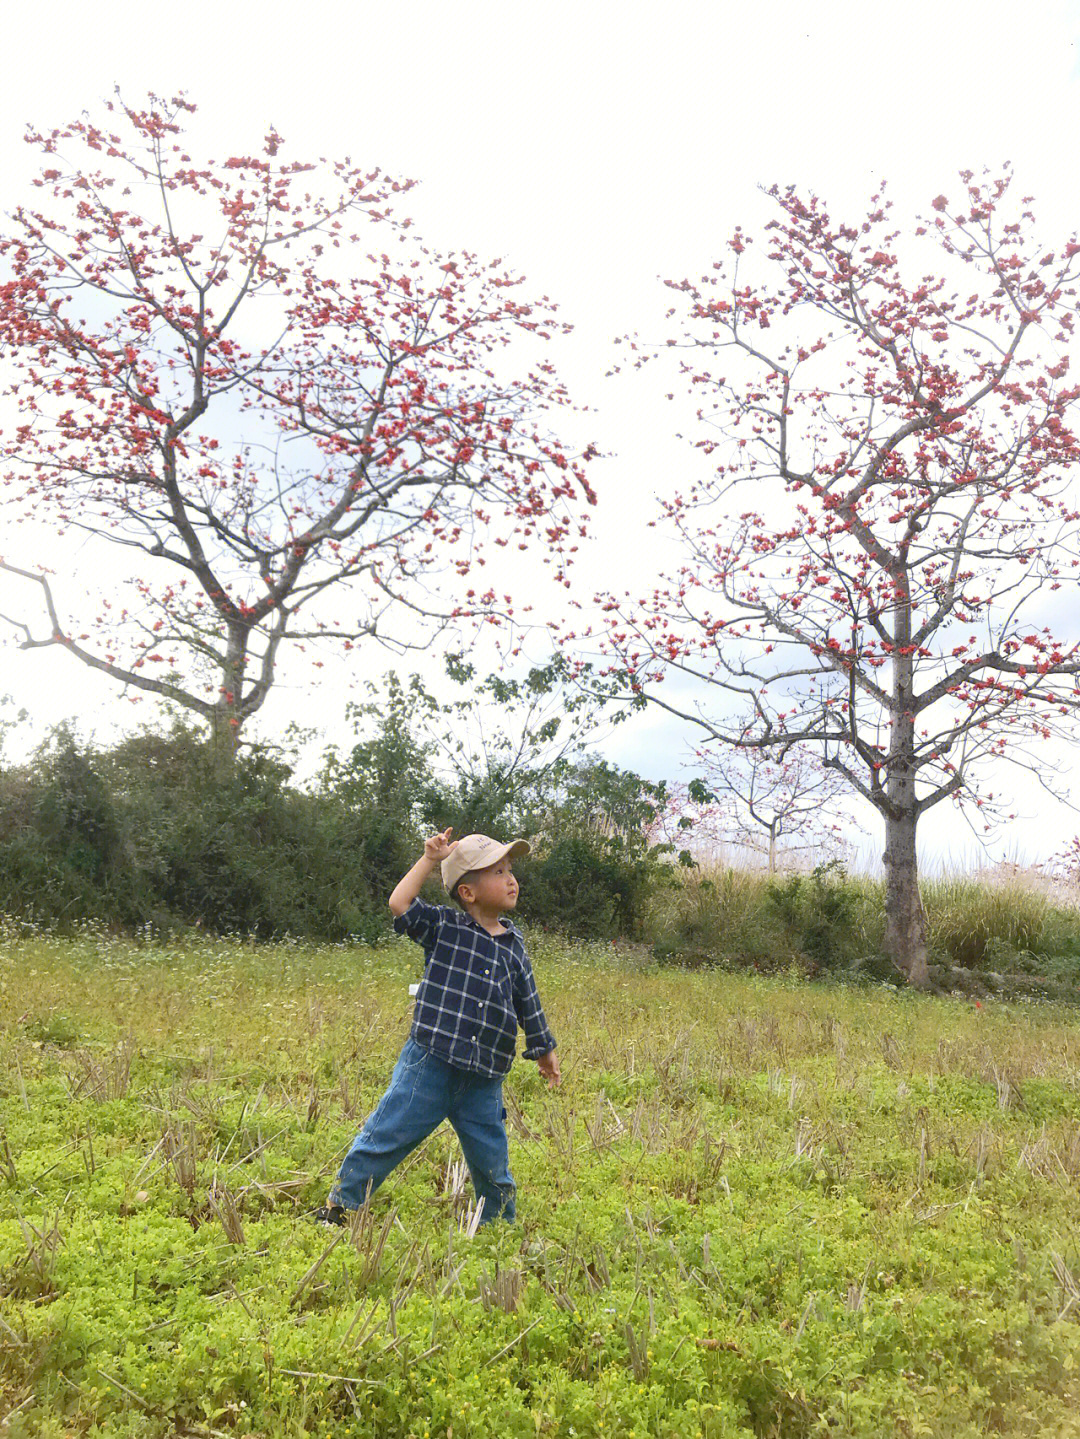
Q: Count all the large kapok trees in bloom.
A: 2